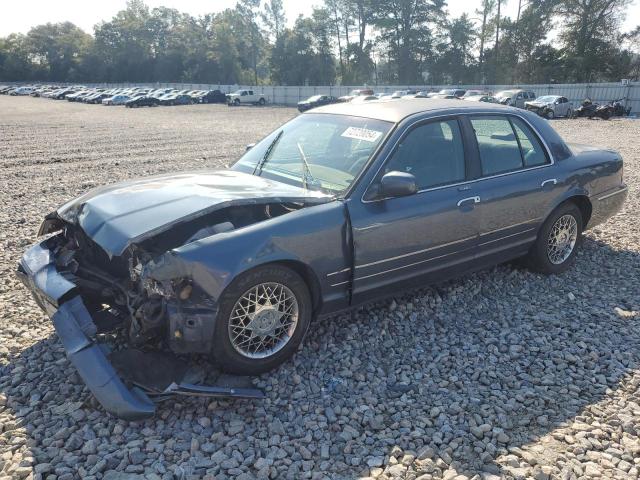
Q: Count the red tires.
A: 0